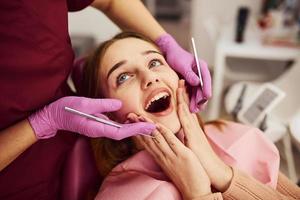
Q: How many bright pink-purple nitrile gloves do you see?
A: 2